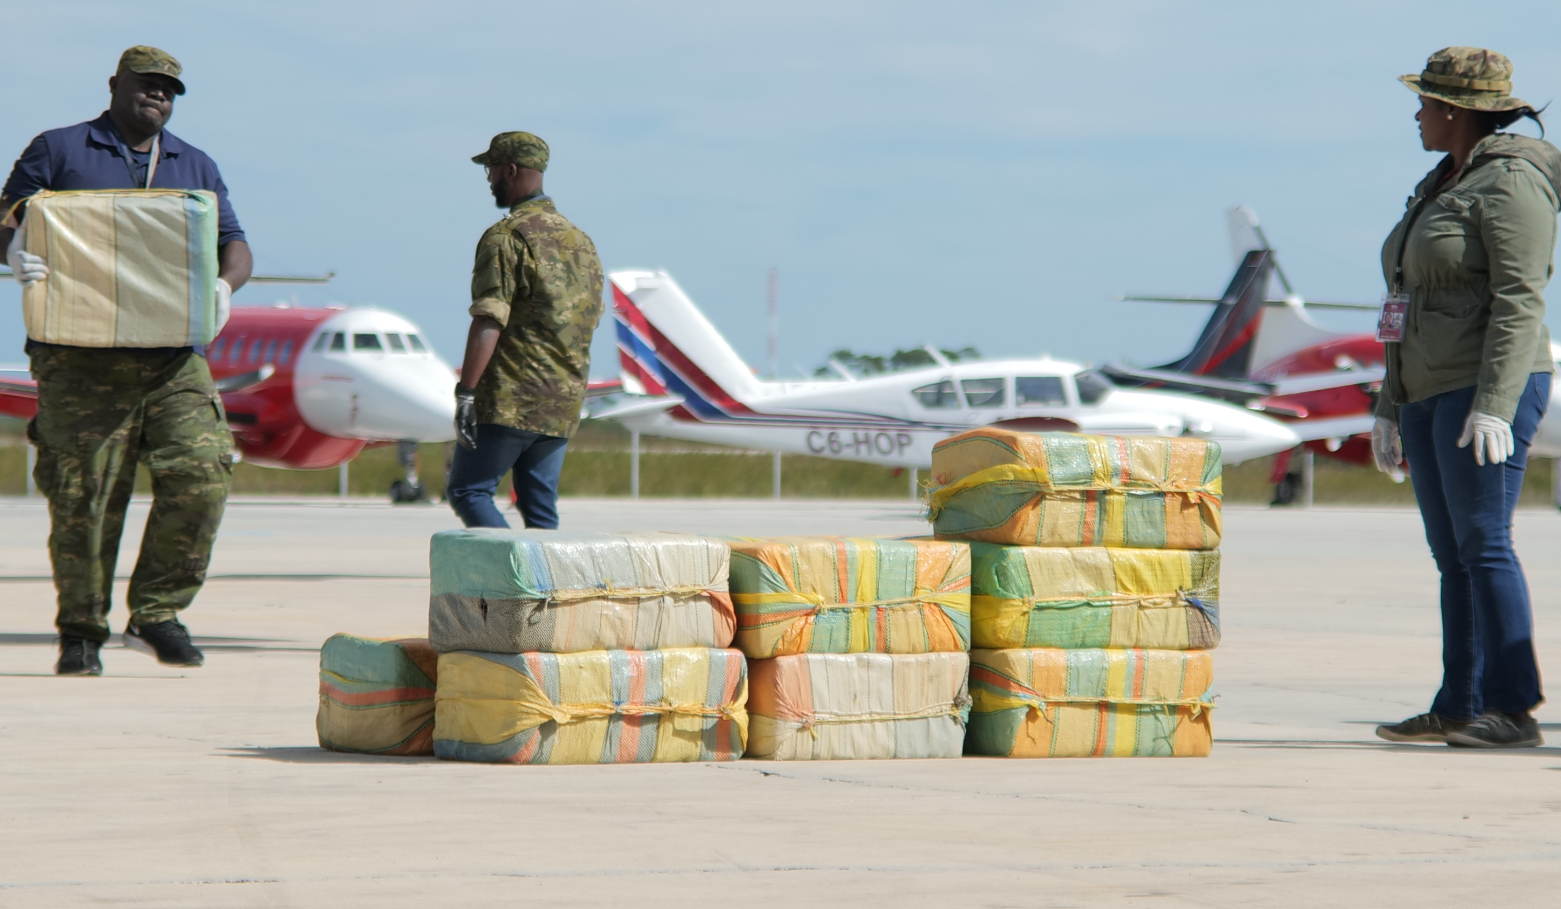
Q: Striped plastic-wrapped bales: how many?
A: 9